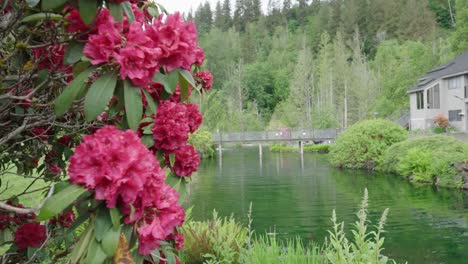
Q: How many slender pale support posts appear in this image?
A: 3